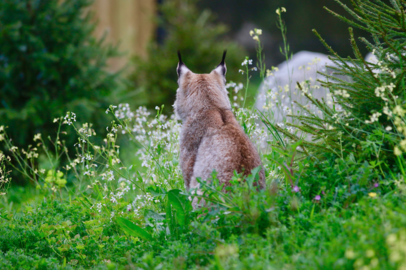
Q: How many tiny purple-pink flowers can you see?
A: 3